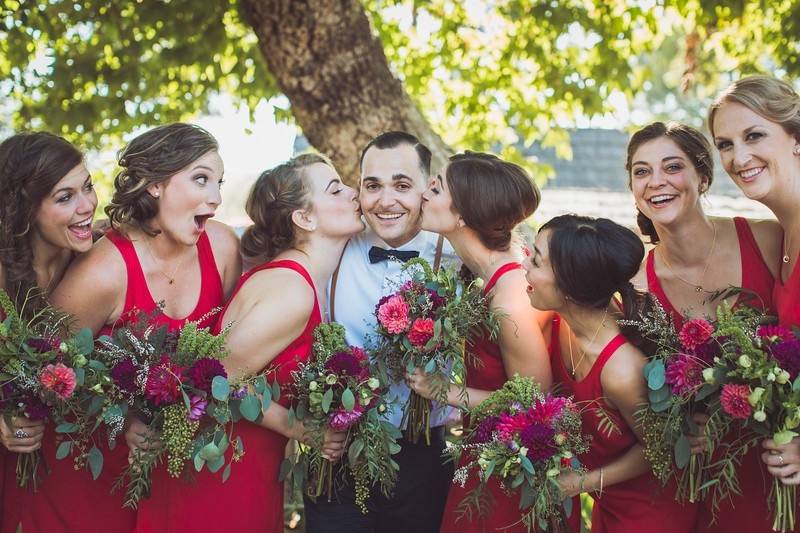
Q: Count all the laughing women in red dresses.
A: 3